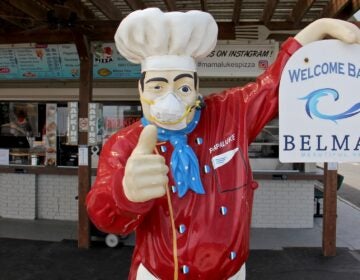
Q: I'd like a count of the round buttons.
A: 8